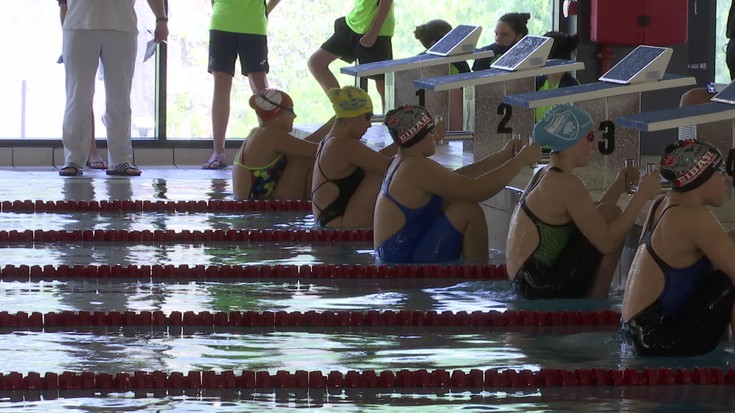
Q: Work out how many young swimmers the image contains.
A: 5